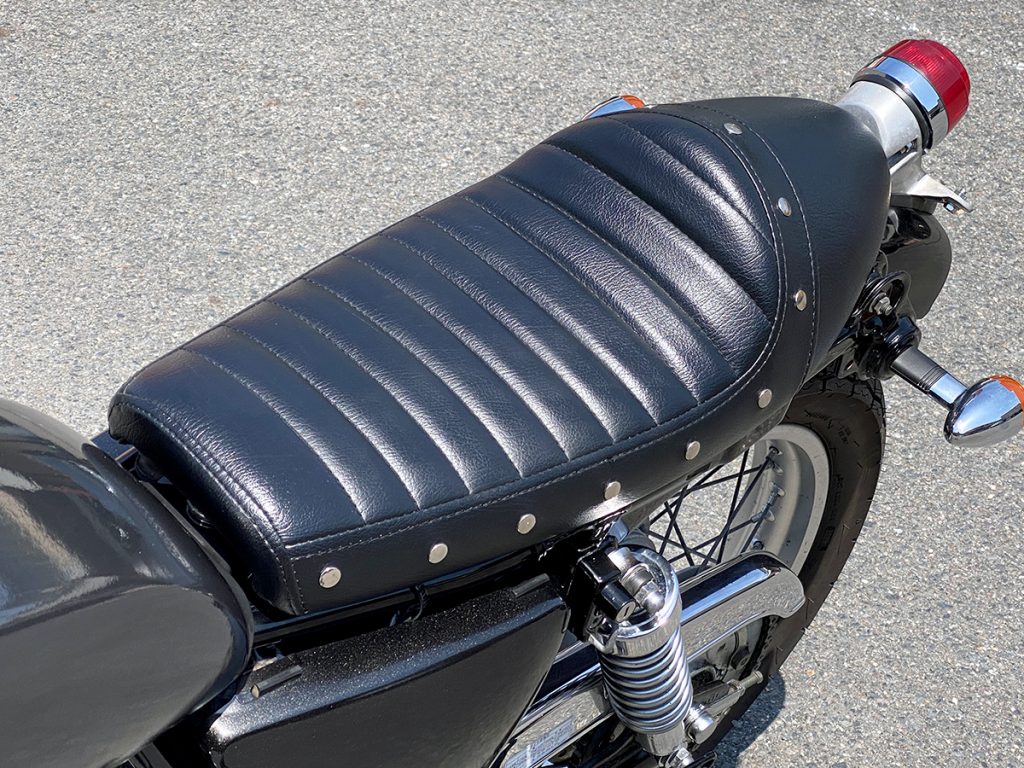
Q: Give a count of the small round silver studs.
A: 9